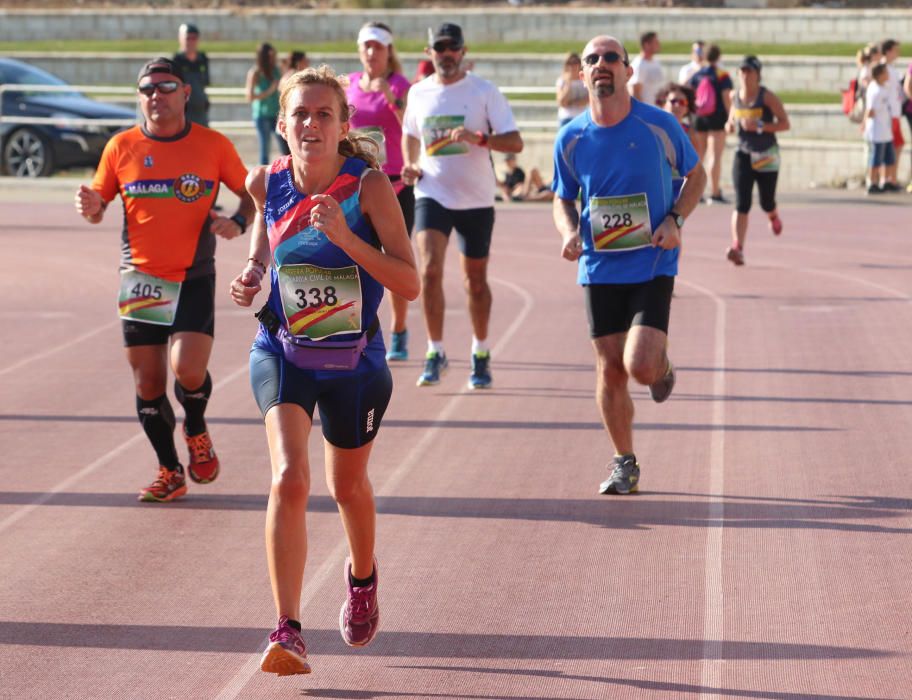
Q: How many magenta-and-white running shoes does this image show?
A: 2